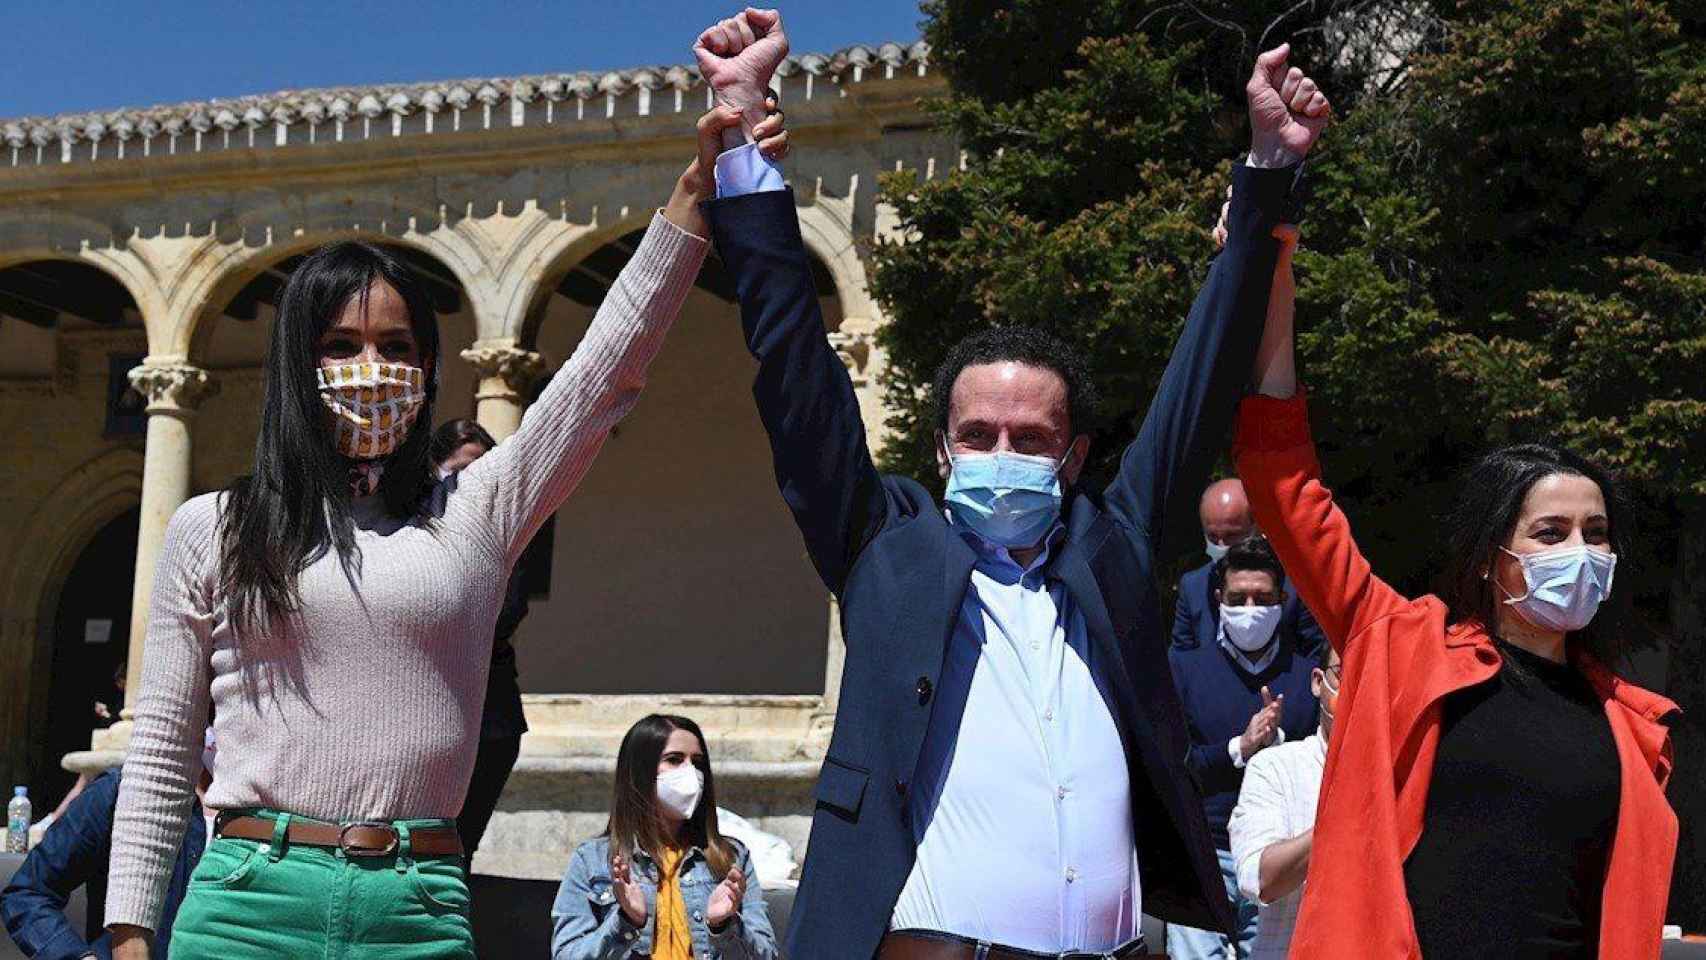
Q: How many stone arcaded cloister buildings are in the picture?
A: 1